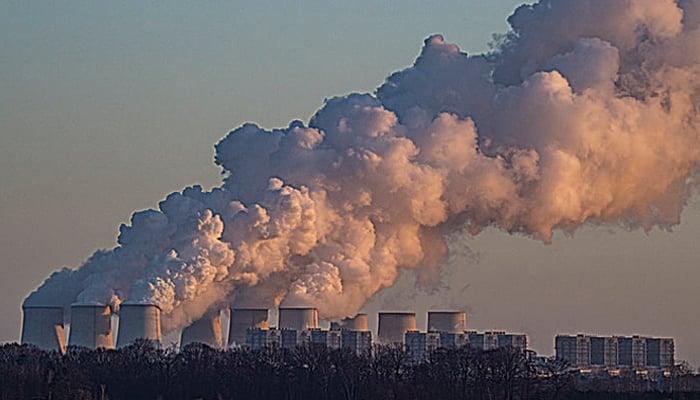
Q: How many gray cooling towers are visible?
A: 9